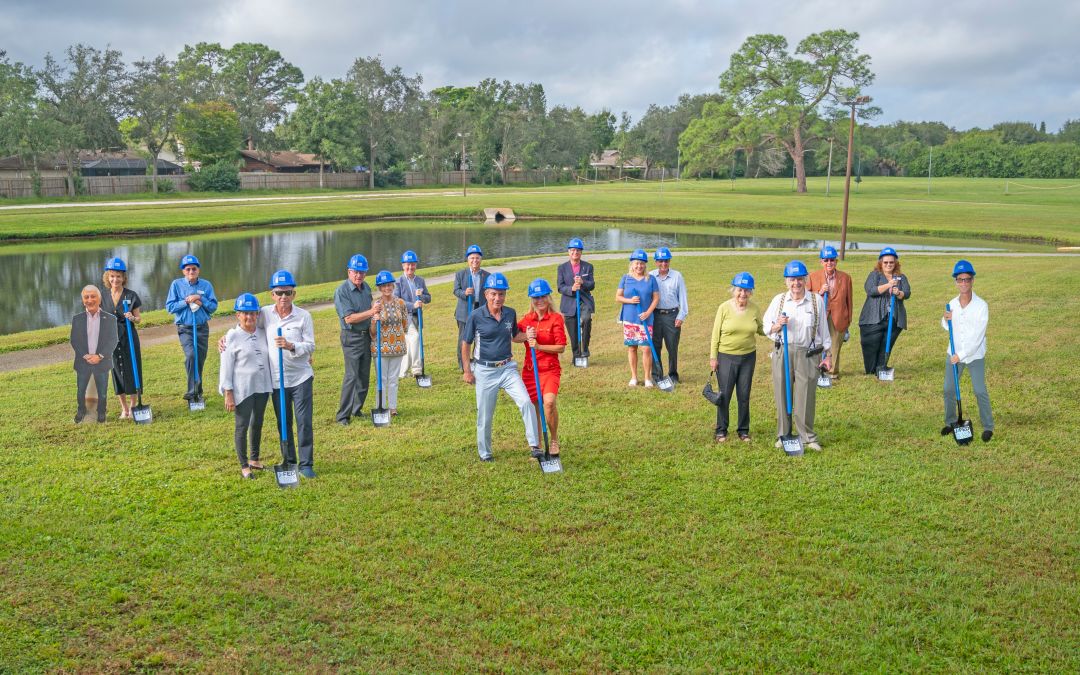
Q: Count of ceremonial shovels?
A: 13